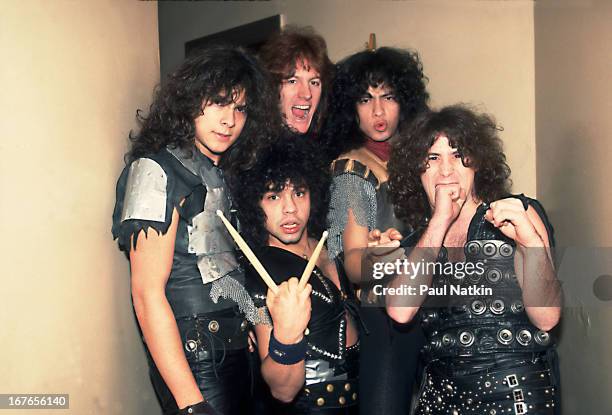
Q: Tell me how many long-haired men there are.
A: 5